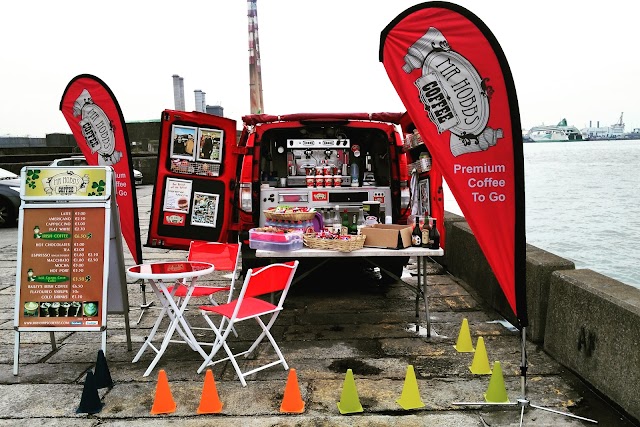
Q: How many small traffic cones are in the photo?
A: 10